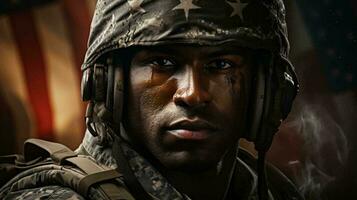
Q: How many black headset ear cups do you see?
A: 2